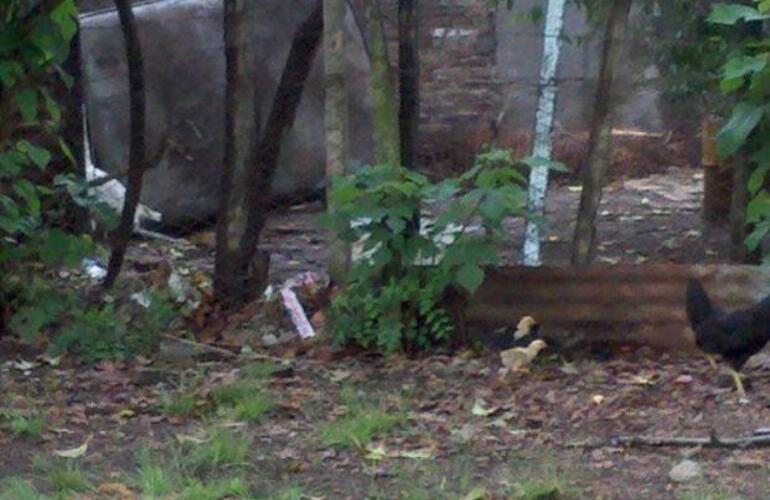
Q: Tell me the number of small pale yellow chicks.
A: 2